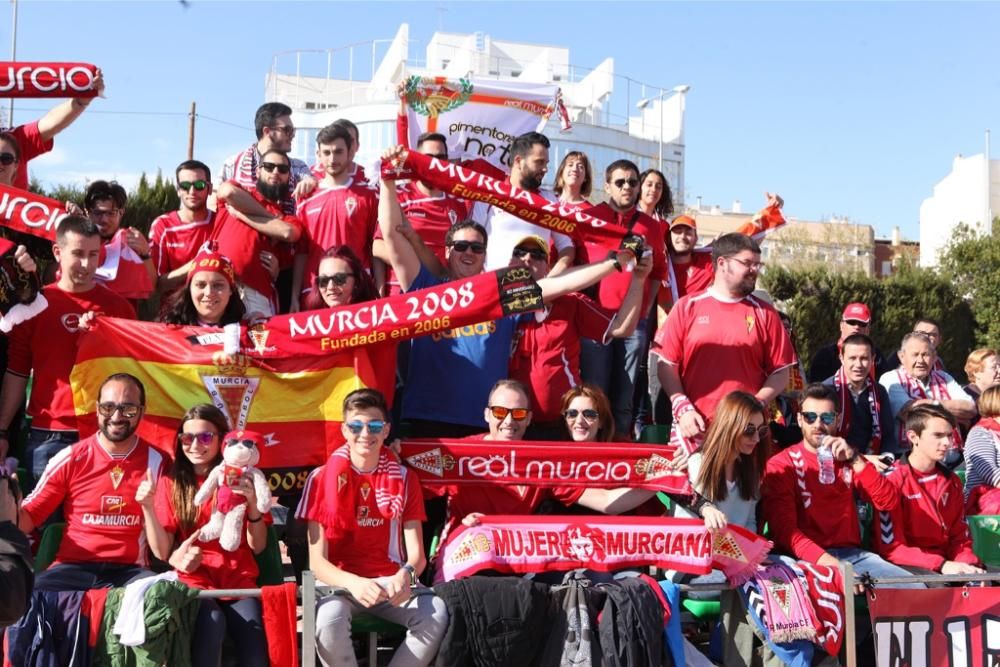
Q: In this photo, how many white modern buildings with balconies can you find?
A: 1